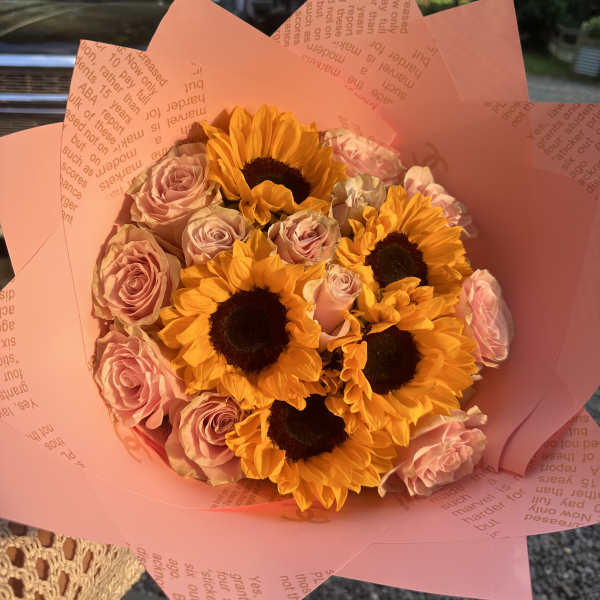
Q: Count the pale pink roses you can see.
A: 12